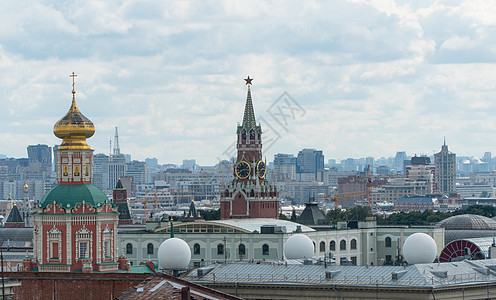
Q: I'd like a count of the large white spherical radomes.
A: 3